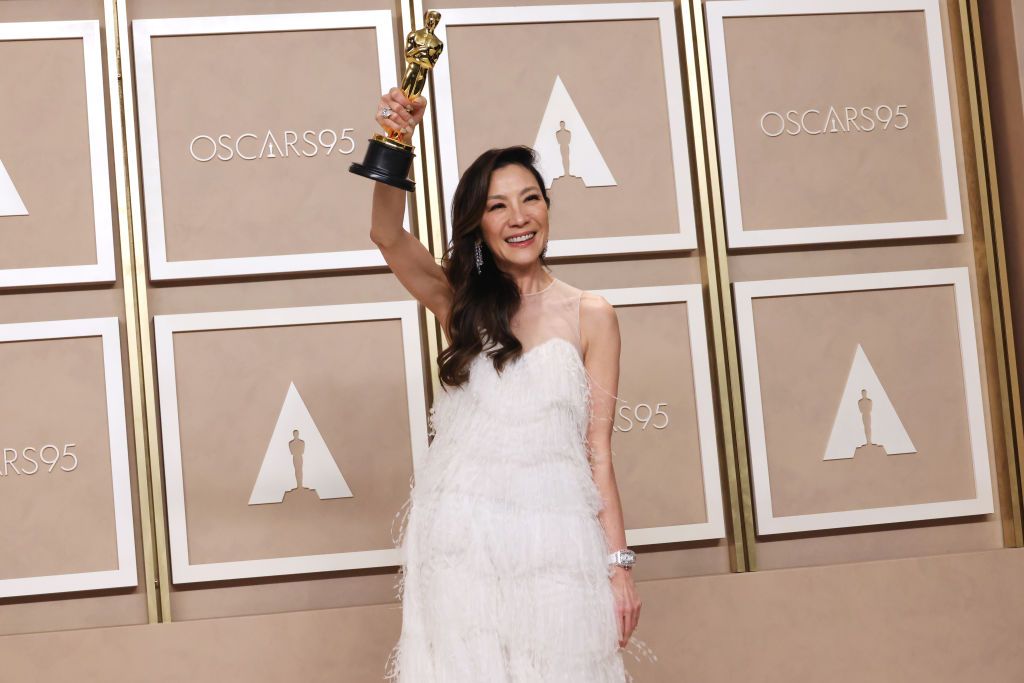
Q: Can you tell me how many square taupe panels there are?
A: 8